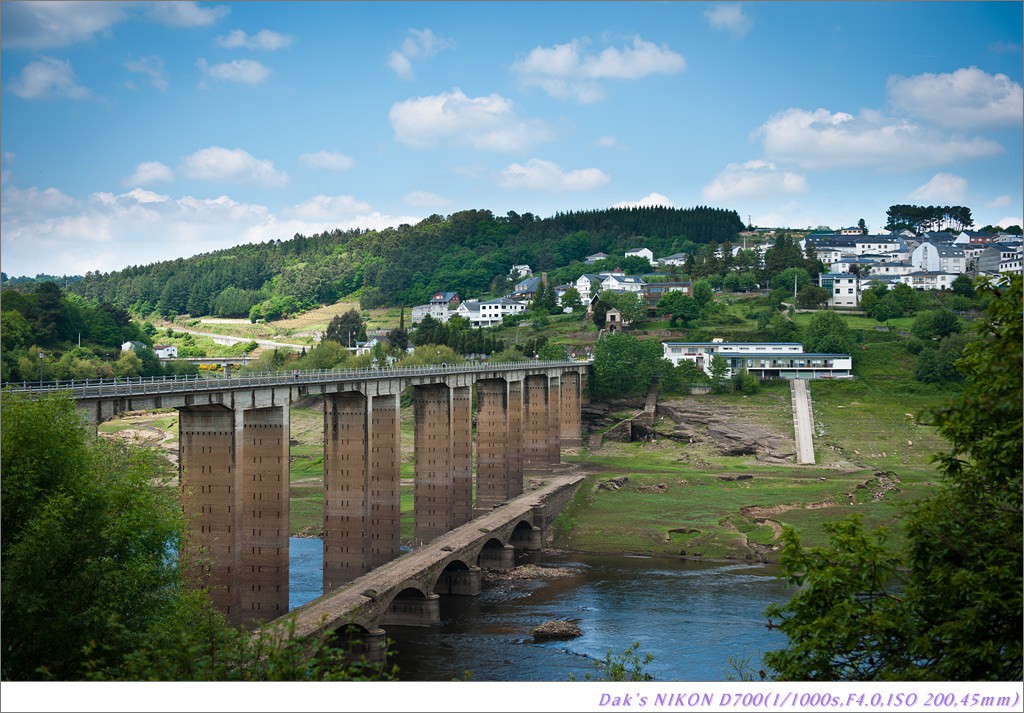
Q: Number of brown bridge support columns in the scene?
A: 6